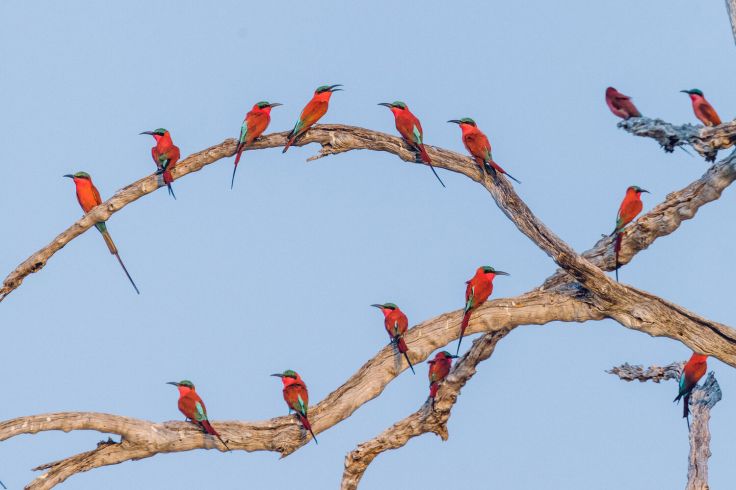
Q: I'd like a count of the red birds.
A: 15